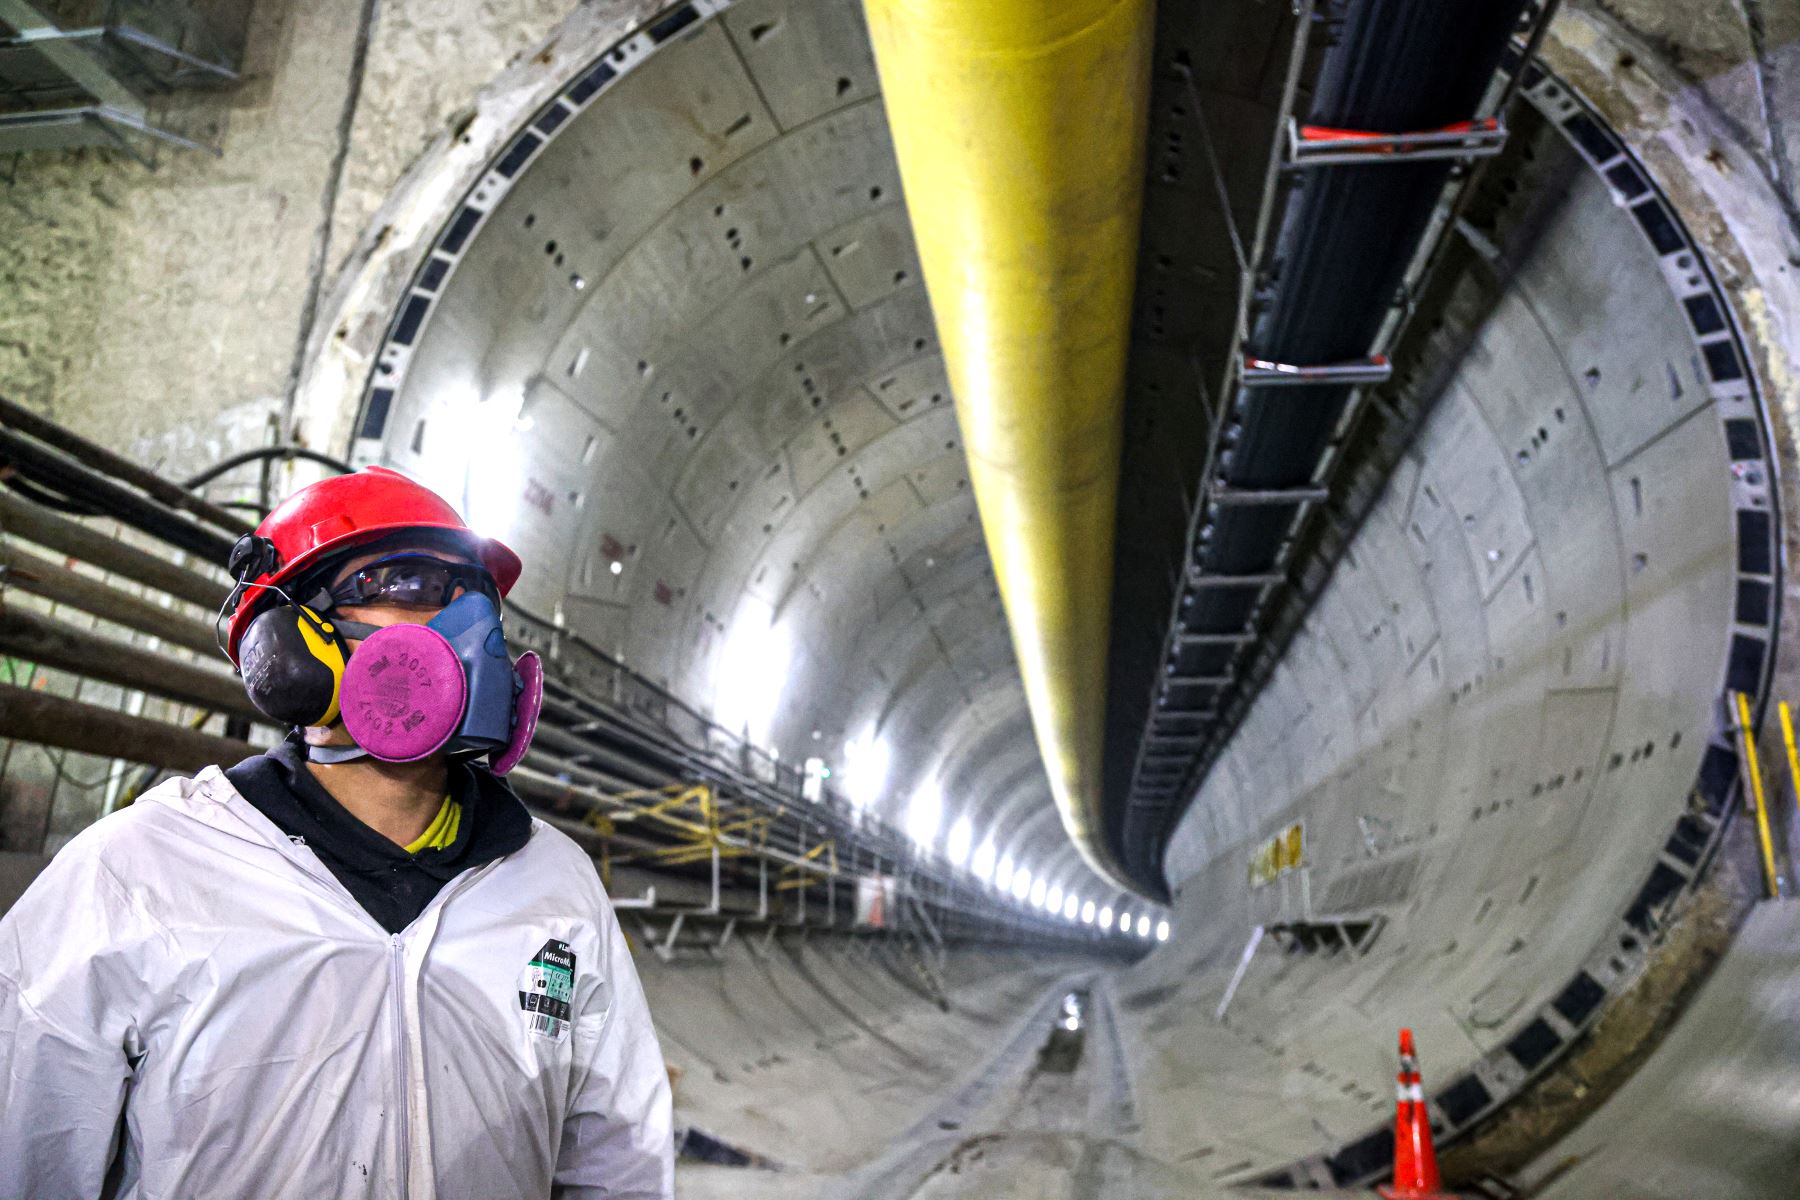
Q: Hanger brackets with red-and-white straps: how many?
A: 2